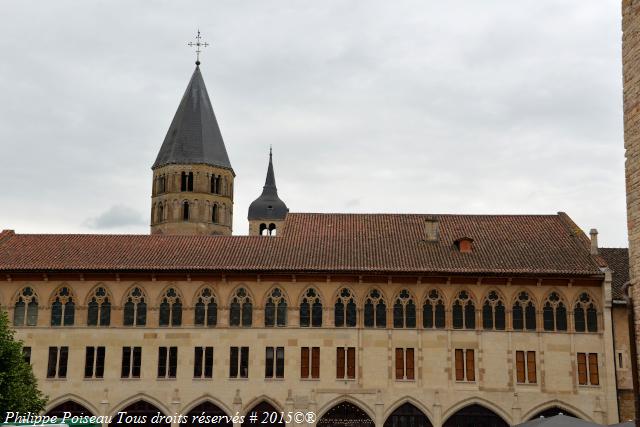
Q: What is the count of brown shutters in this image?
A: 12